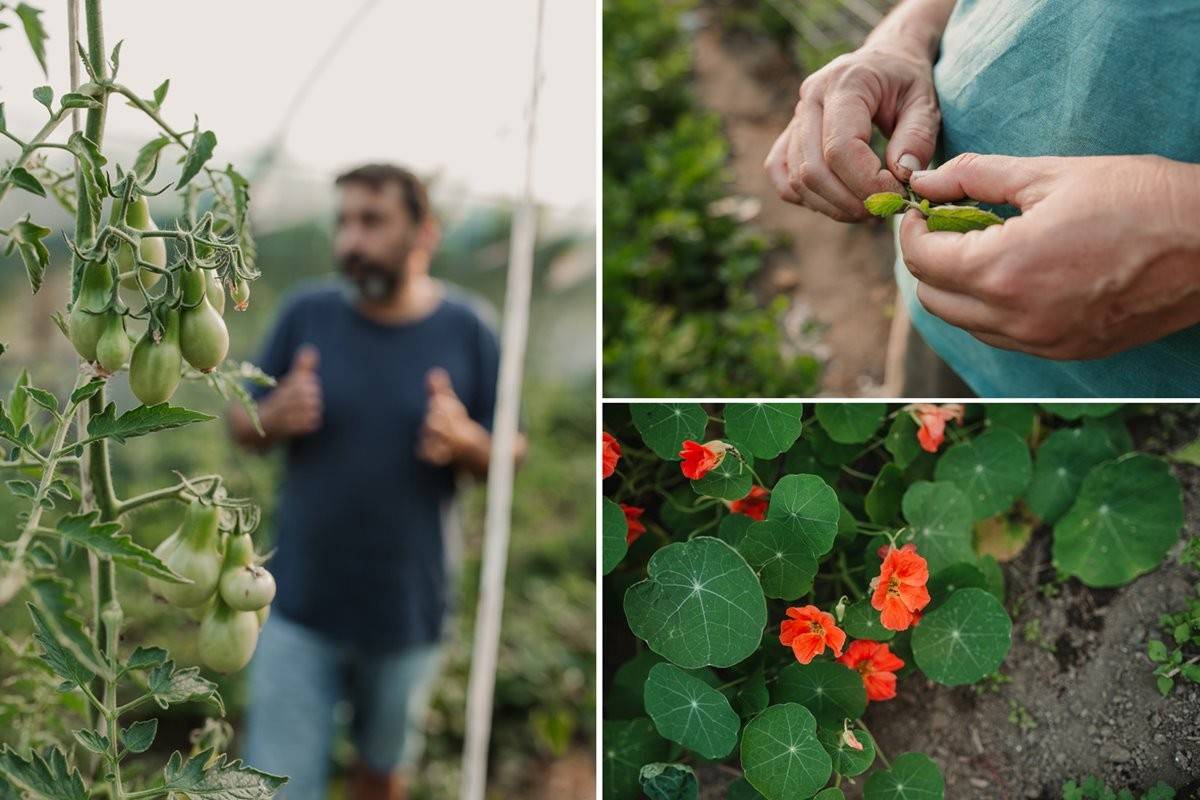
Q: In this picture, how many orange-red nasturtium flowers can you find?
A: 8